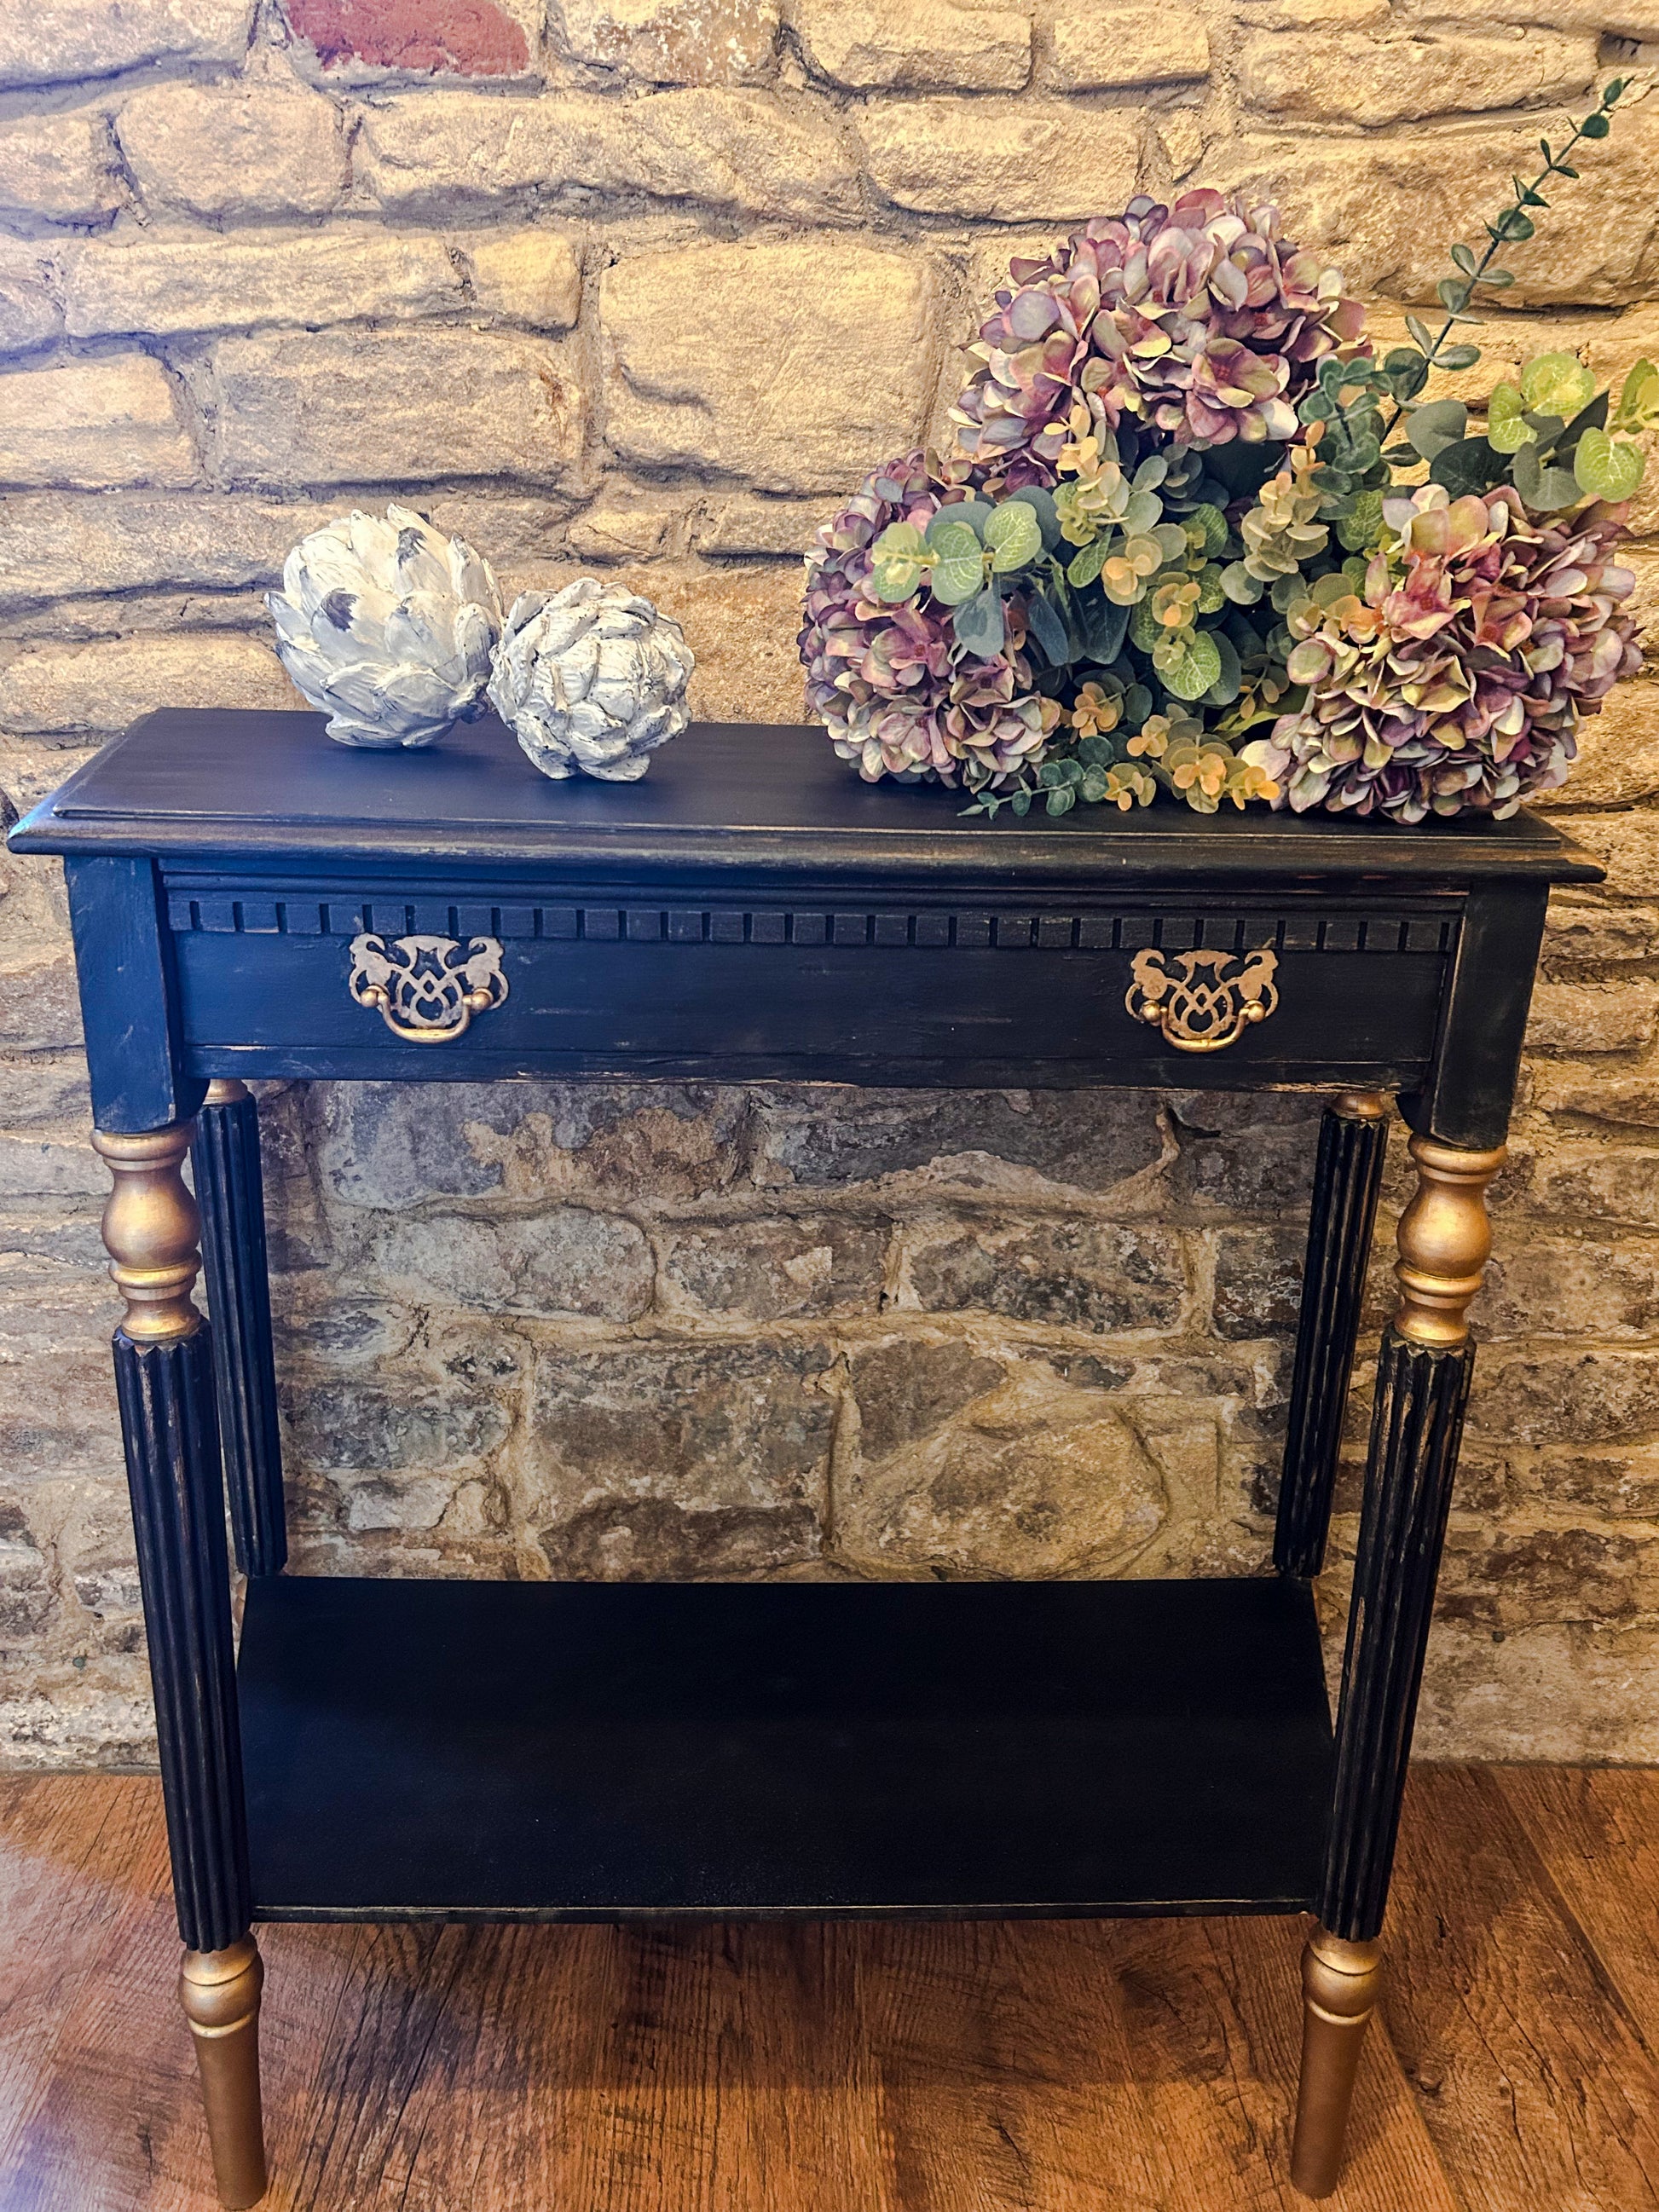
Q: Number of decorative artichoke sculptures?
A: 2